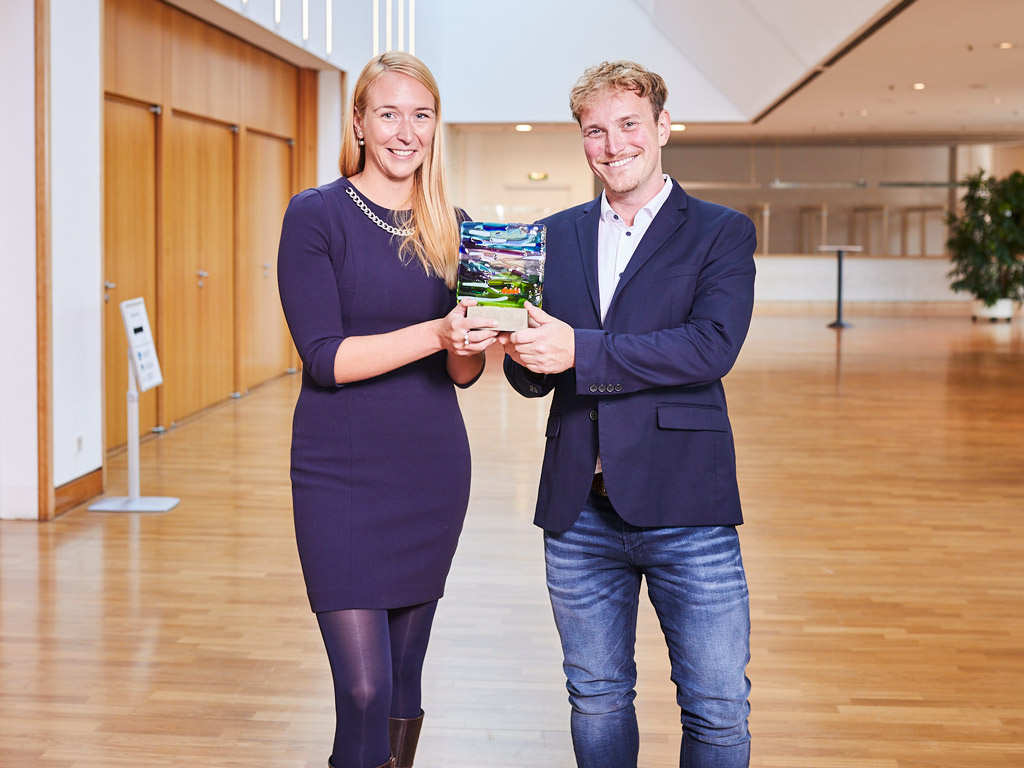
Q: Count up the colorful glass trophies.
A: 1